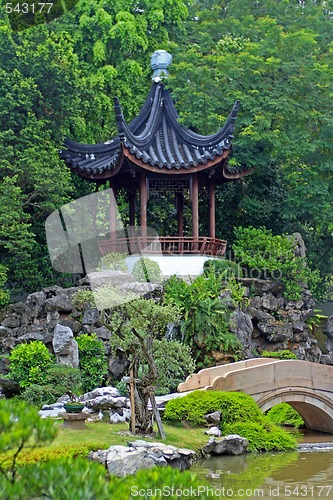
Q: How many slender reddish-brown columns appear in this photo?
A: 6